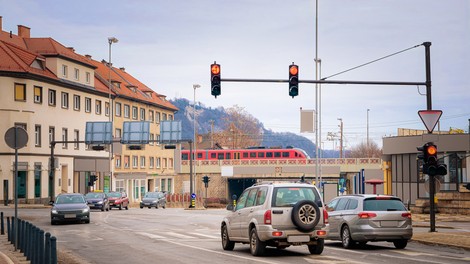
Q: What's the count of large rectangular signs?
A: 3